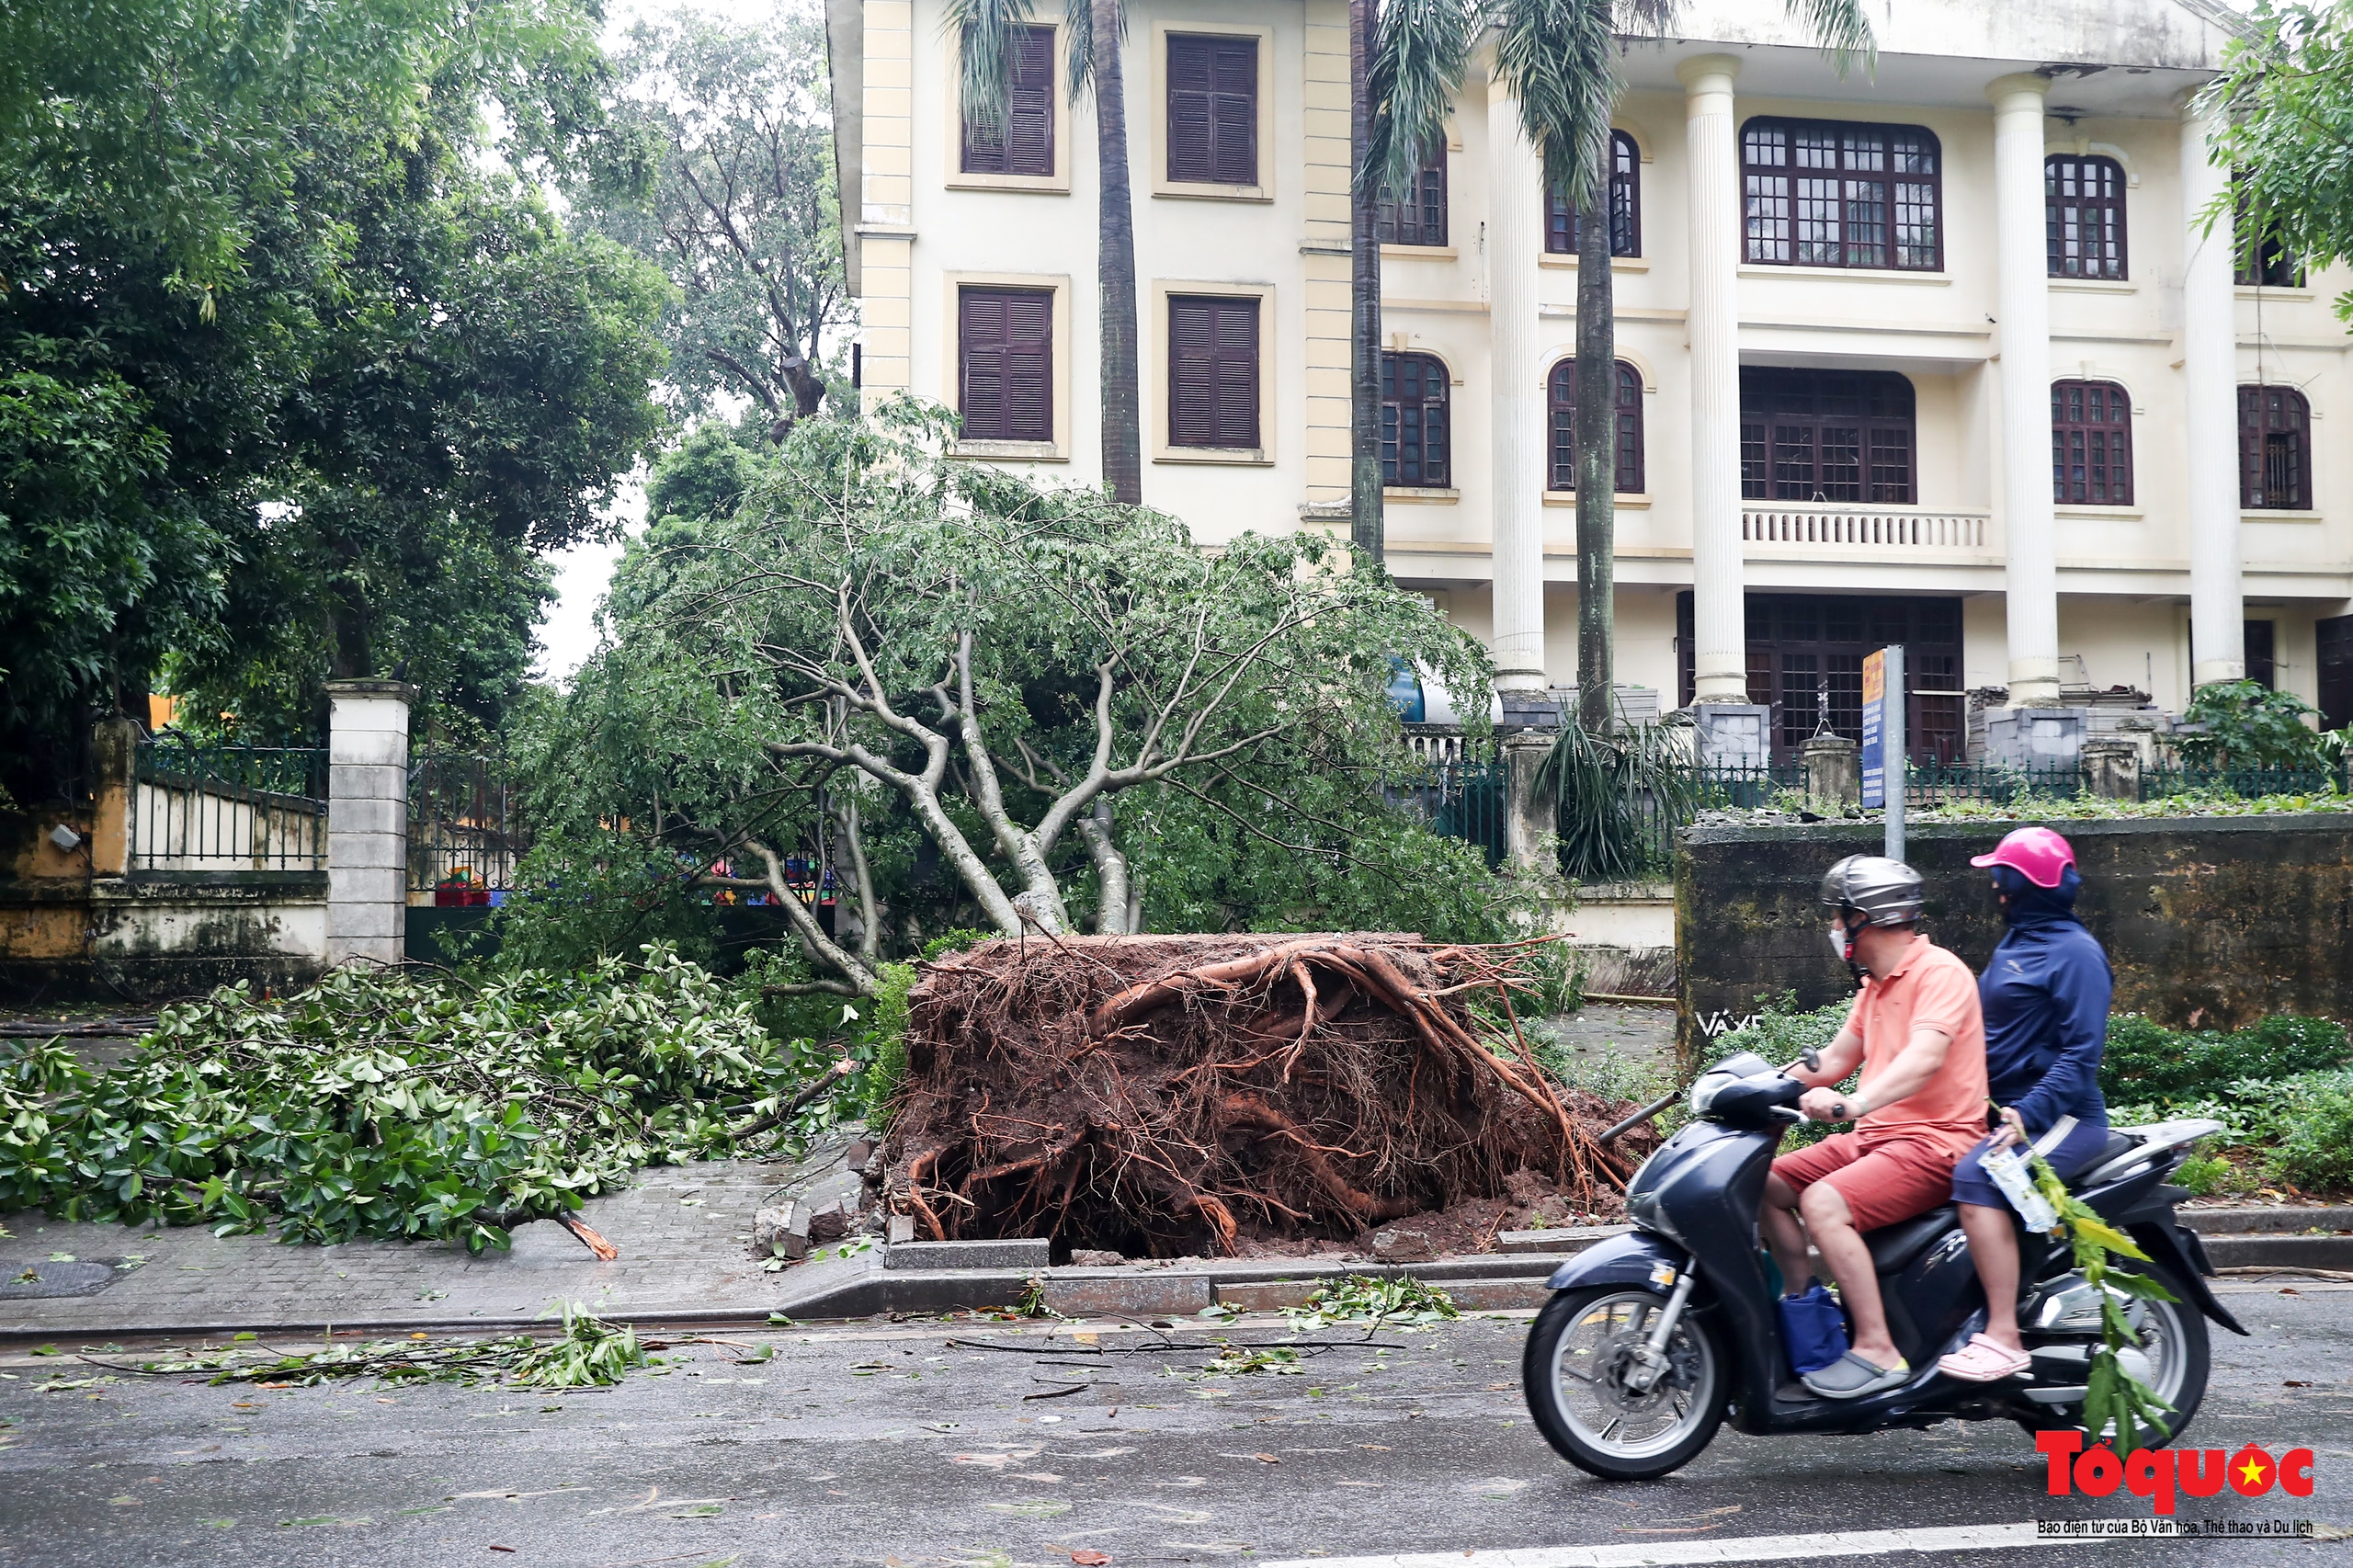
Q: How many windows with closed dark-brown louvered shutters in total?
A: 4